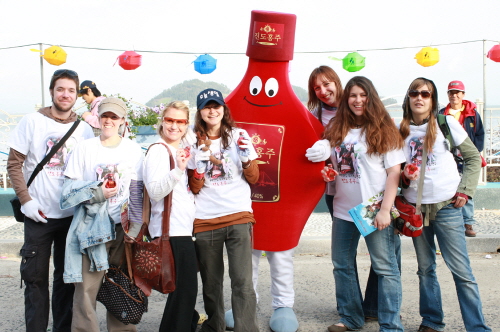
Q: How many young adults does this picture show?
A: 7